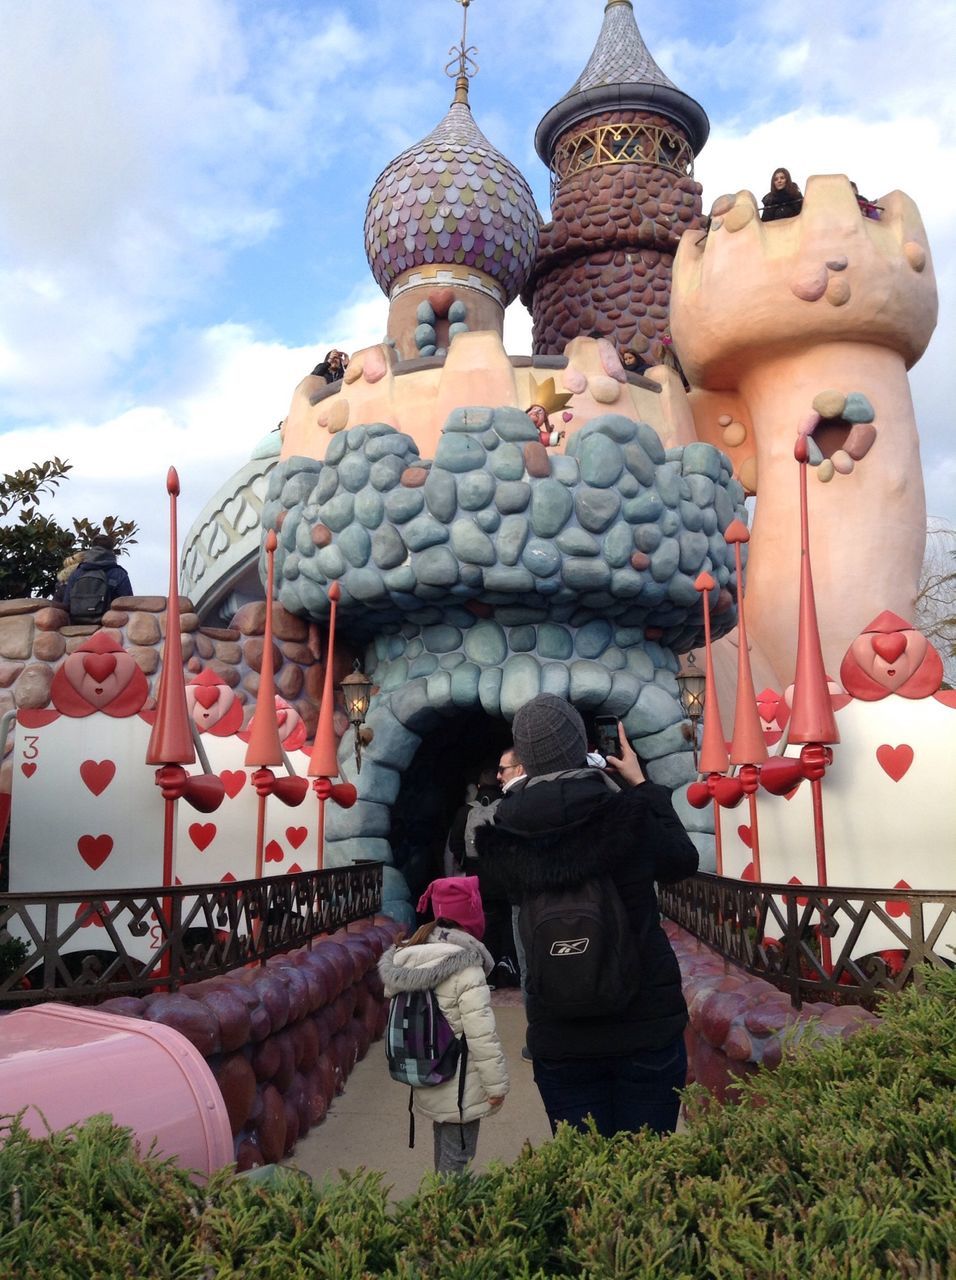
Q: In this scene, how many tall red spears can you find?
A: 6